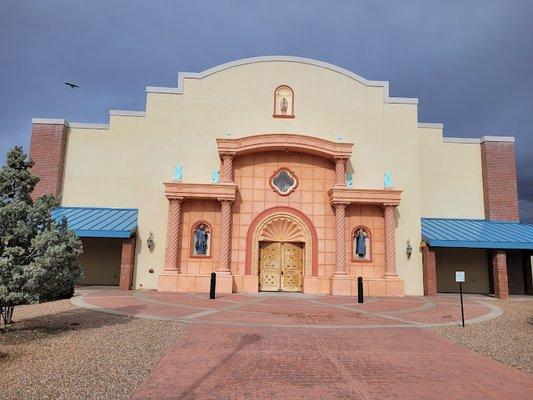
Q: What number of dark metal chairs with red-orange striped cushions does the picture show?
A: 0